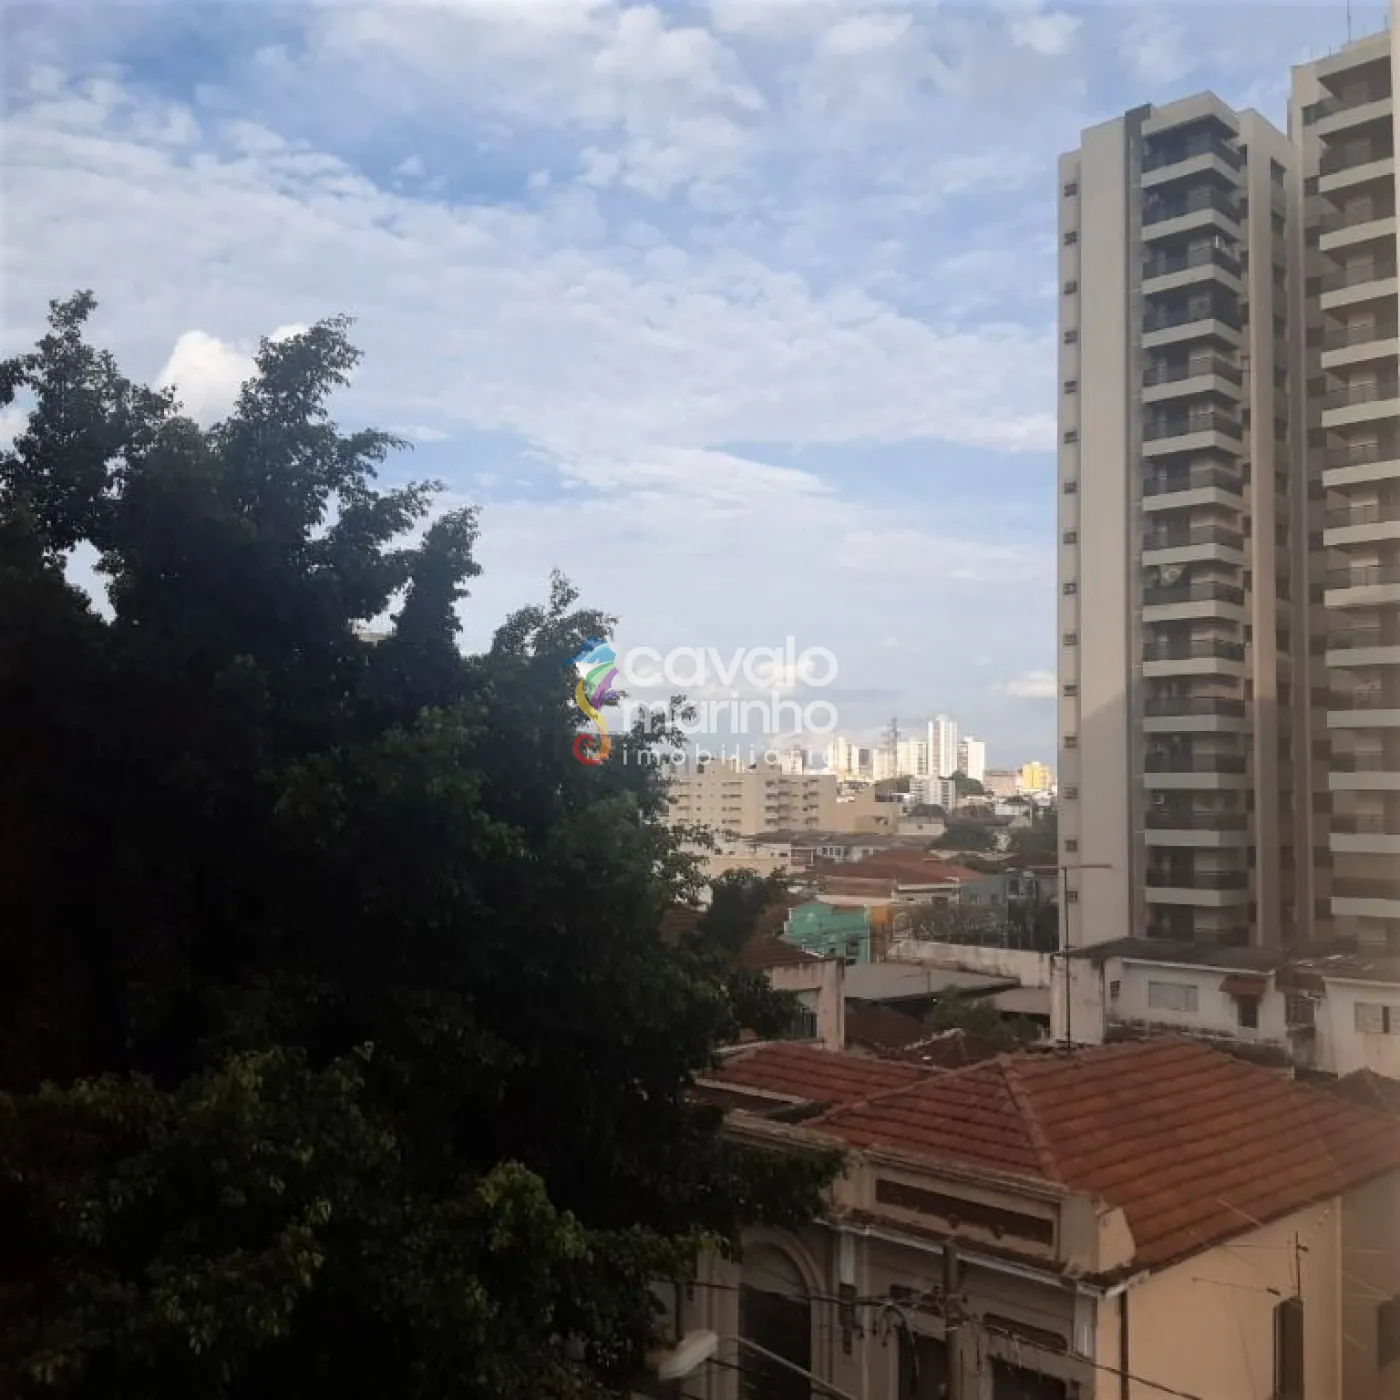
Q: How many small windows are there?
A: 15